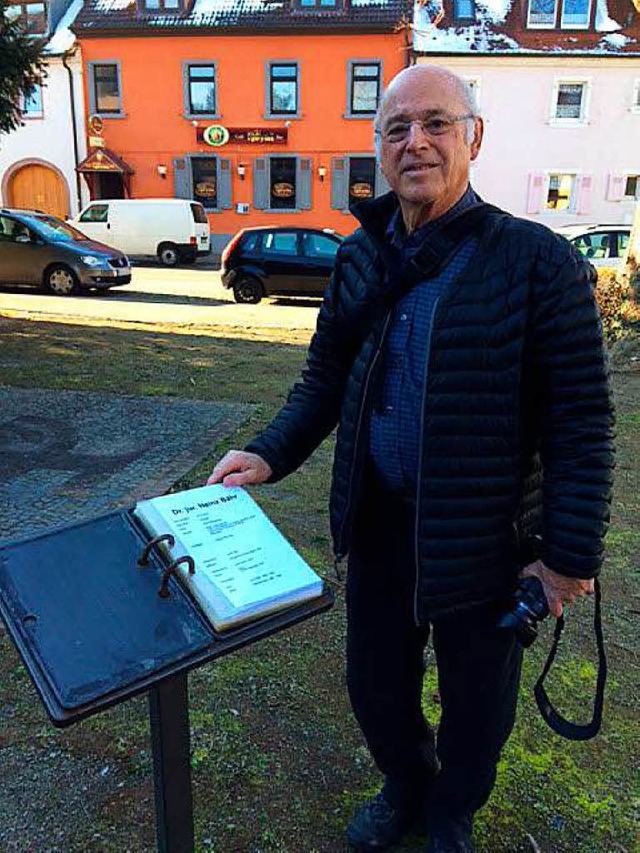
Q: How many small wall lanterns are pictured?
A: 3